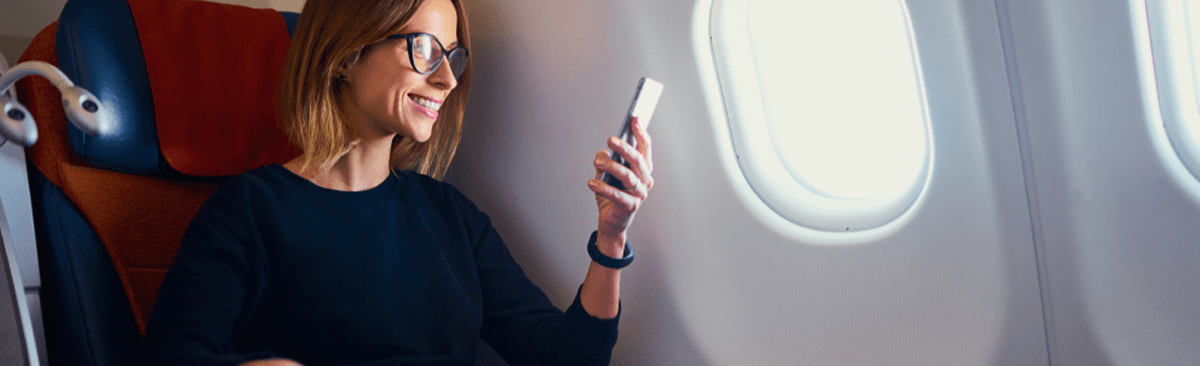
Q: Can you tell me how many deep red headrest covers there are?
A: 1